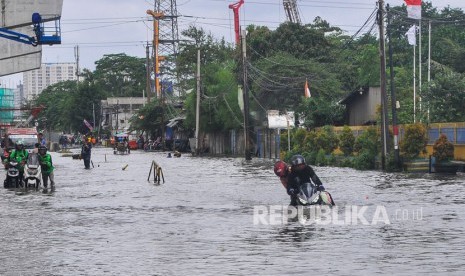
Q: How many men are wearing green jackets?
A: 2